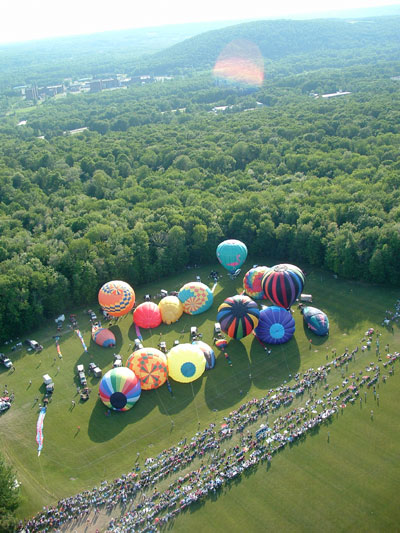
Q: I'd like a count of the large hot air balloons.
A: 15